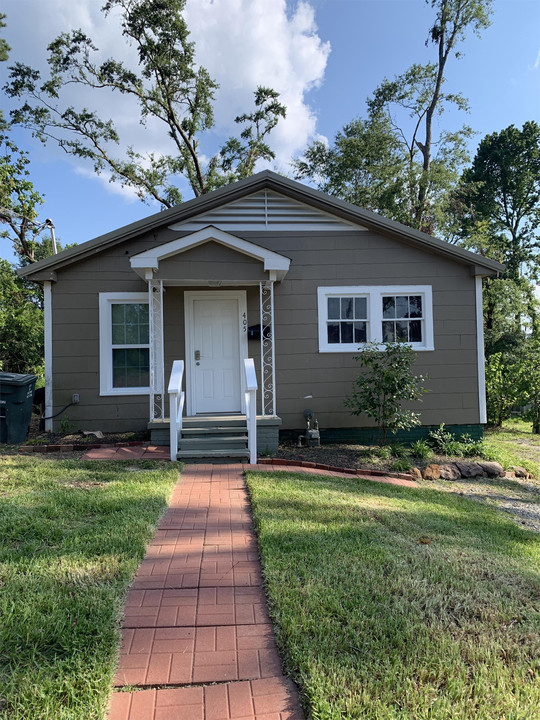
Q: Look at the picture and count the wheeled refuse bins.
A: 1